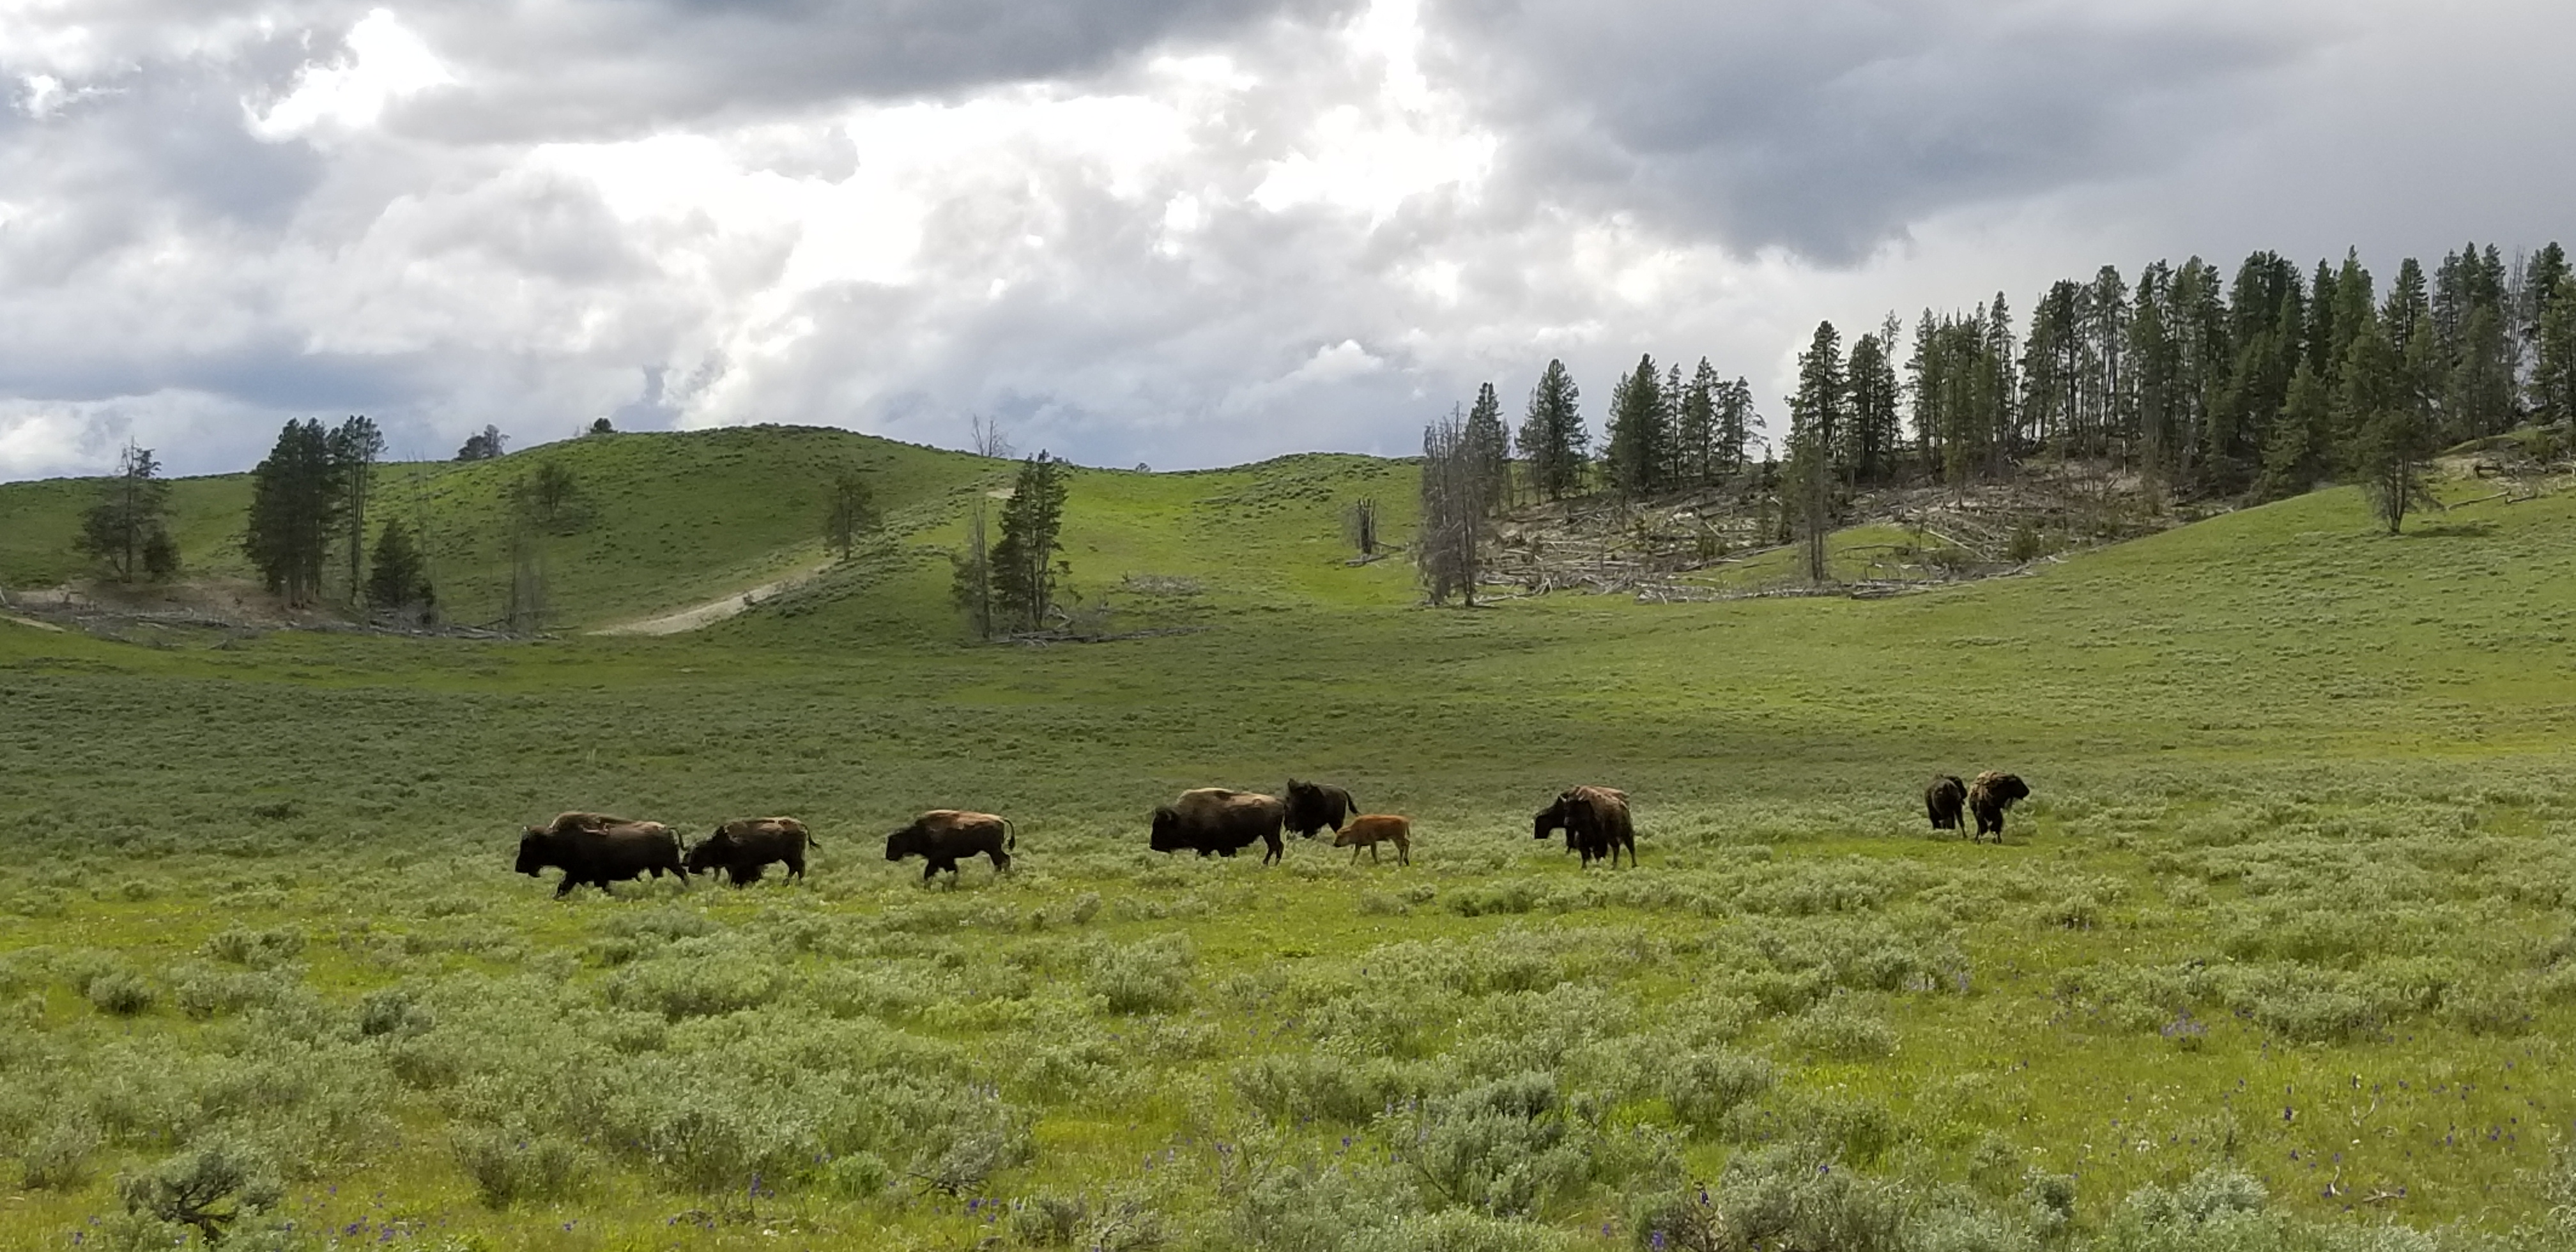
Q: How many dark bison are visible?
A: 9